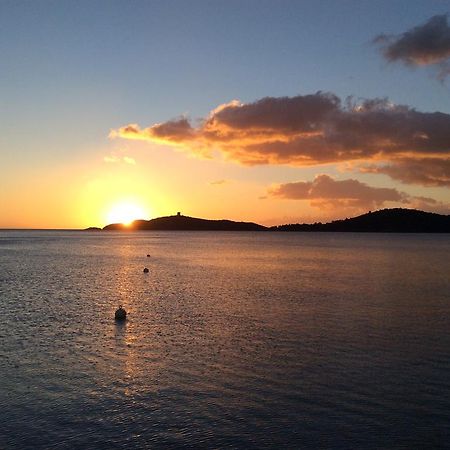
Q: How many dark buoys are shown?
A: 3